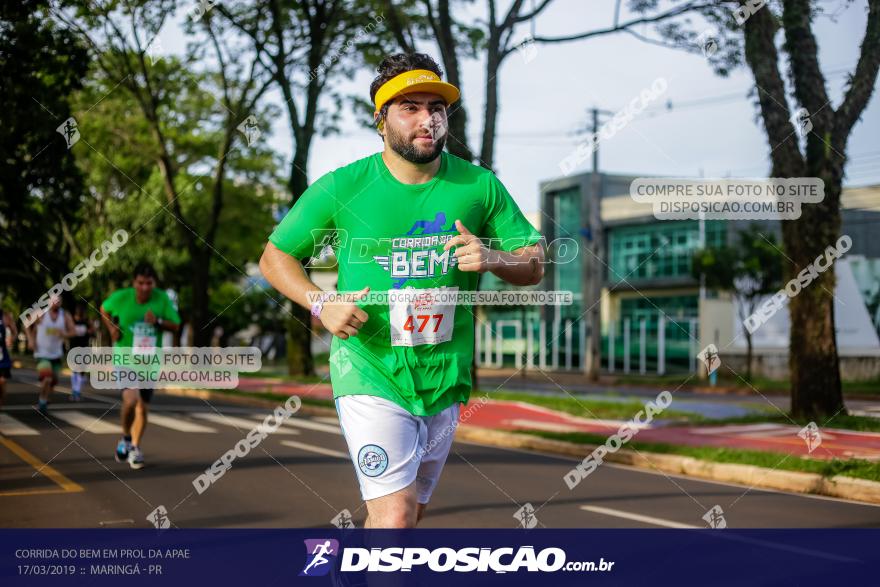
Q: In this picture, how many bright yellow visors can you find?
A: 1